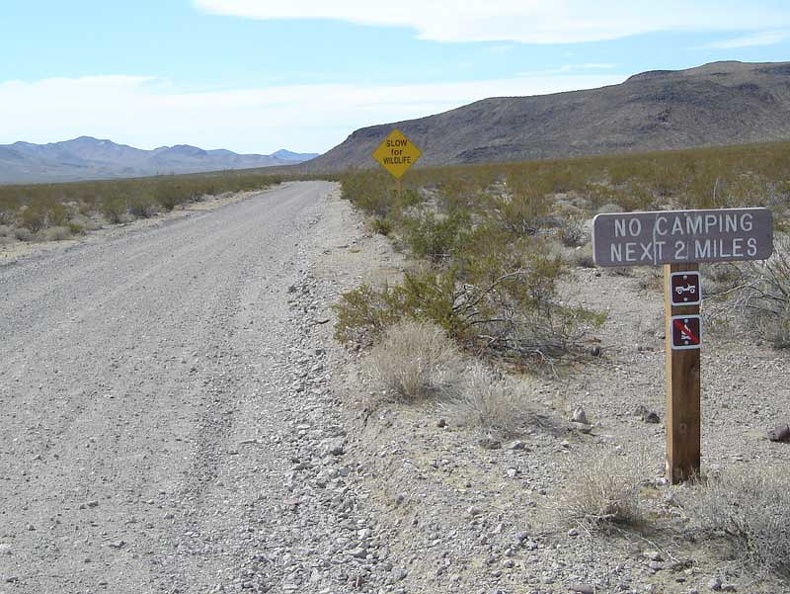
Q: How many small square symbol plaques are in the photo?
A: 2